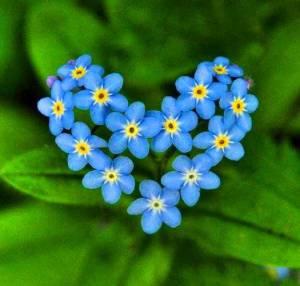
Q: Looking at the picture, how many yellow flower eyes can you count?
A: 13